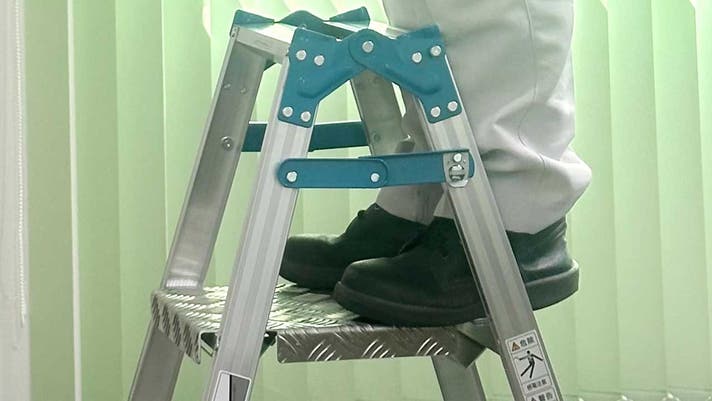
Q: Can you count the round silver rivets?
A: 12